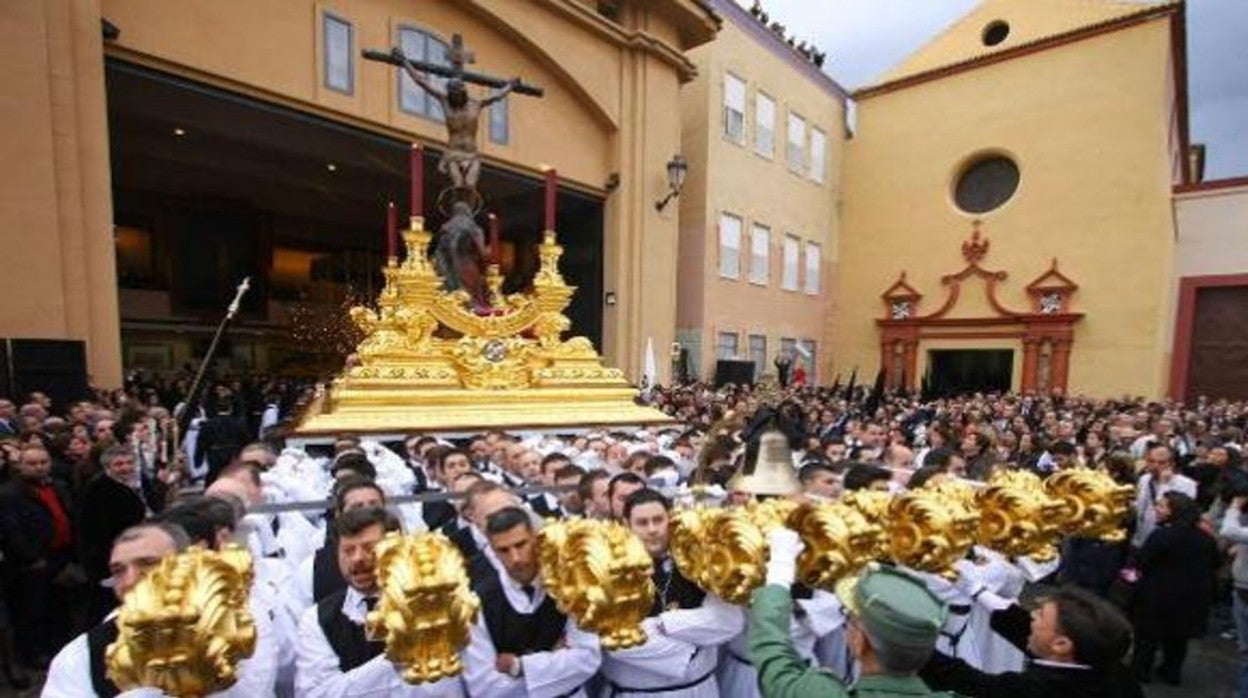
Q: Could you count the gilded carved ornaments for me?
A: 8